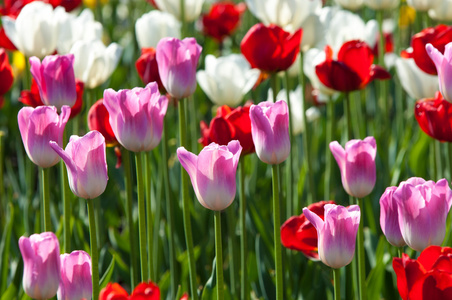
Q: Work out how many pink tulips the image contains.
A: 14